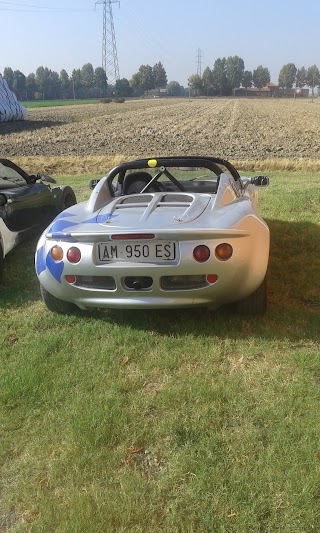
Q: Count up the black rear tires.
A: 2